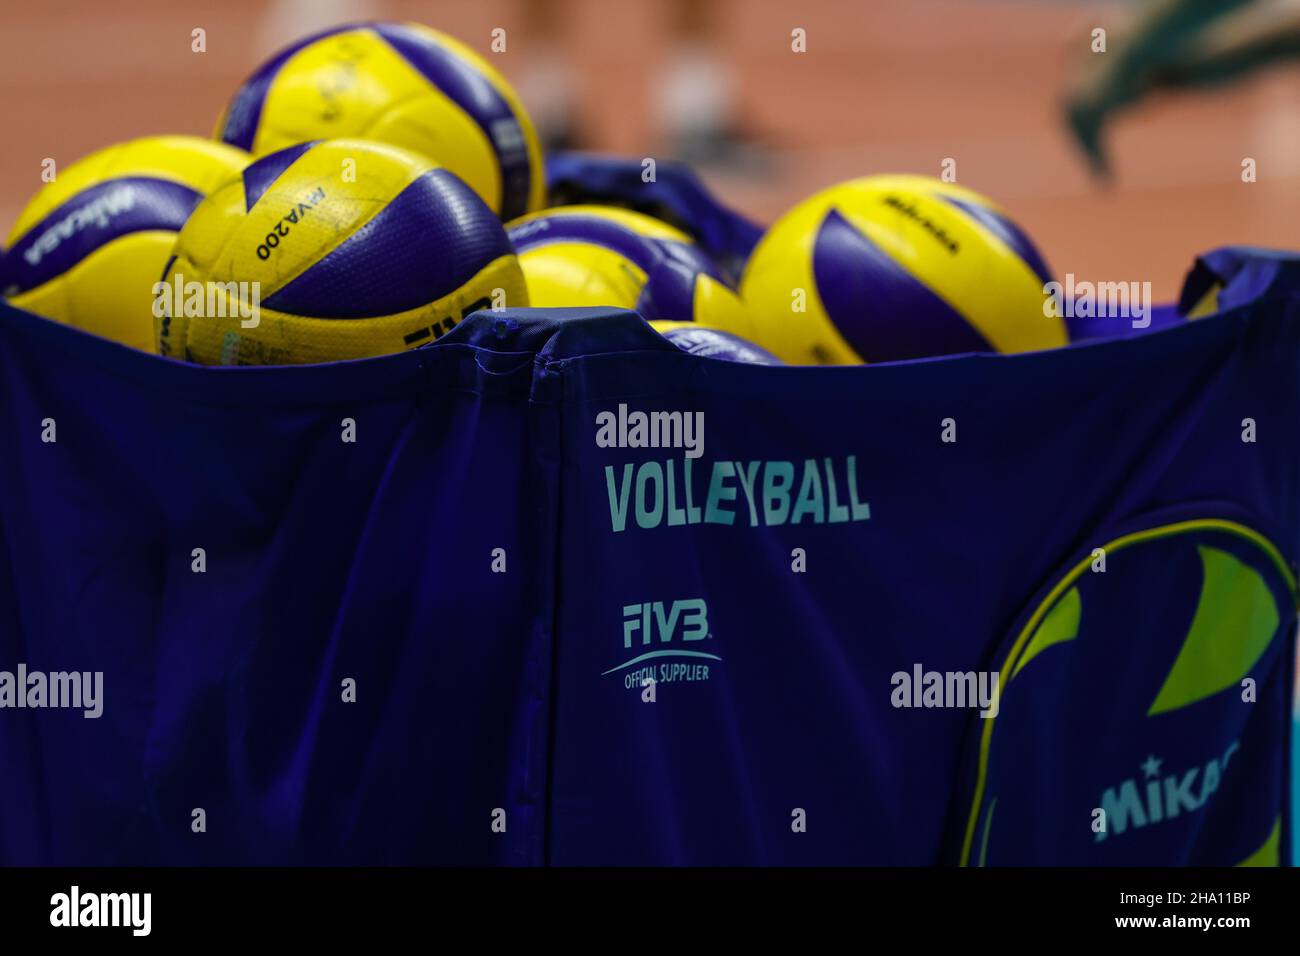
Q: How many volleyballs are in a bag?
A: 6